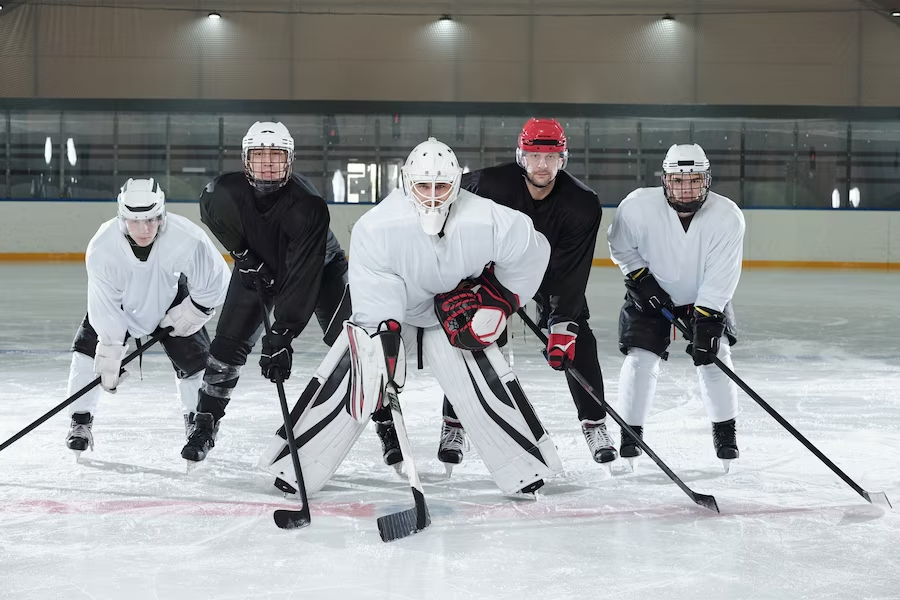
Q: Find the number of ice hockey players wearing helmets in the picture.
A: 5